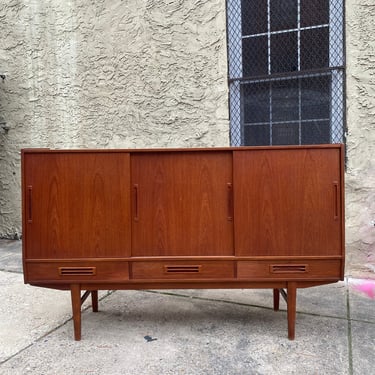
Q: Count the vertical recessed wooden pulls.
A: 4